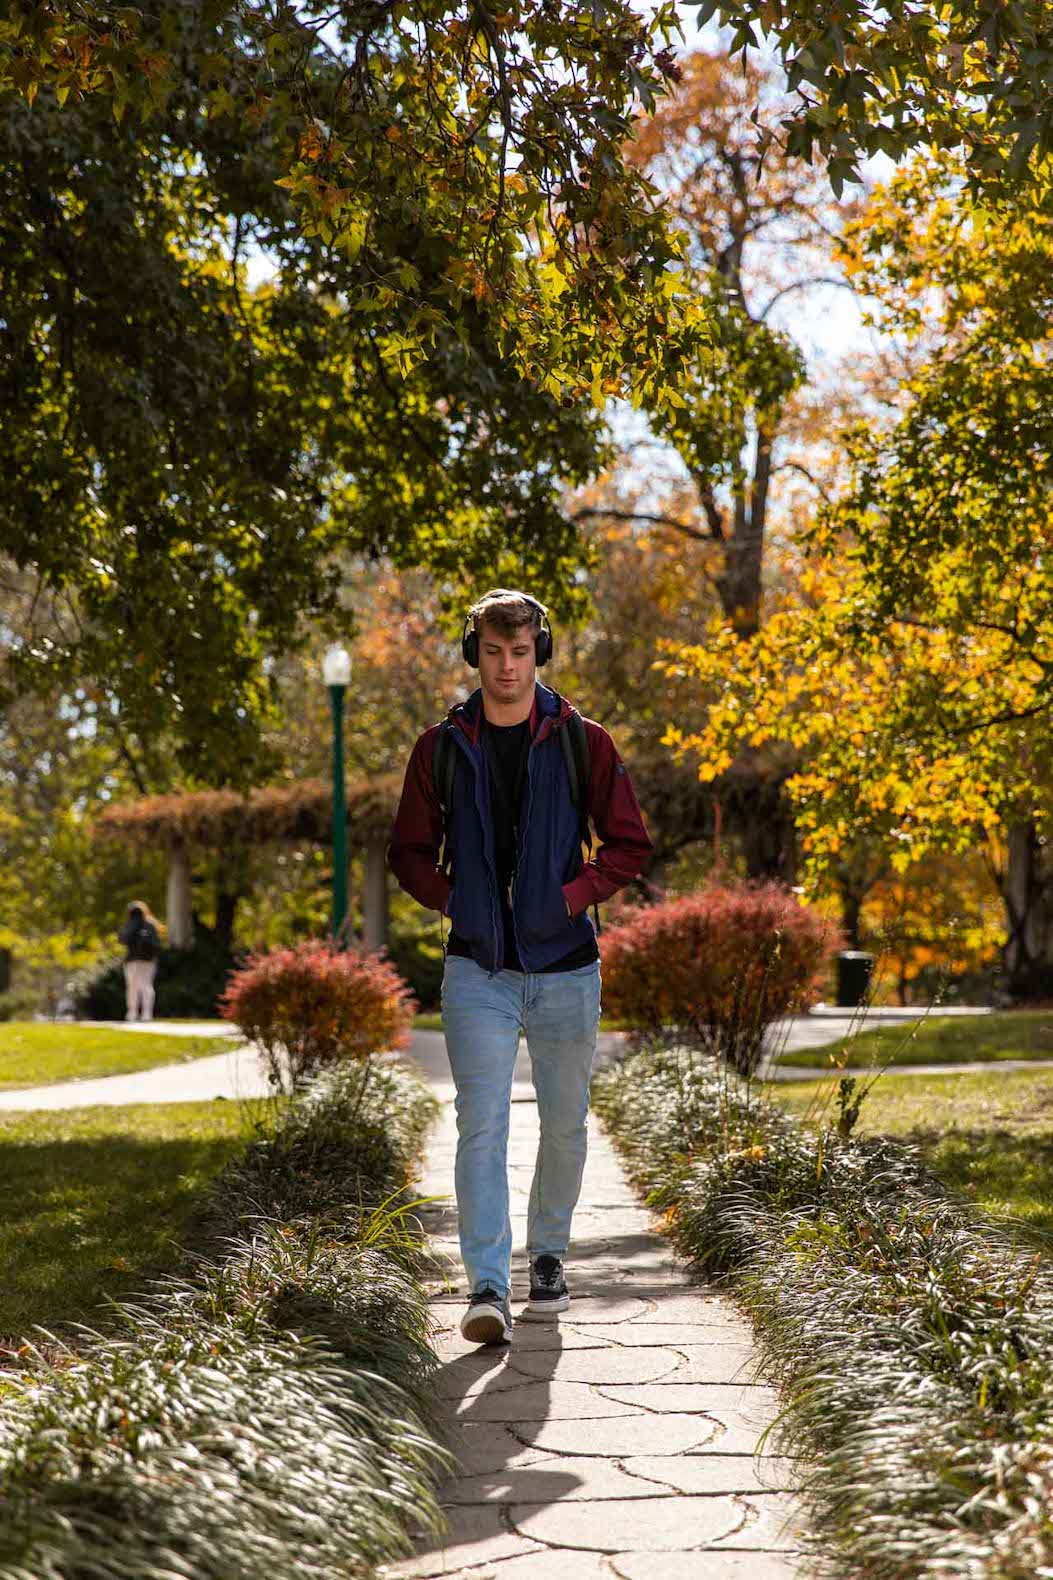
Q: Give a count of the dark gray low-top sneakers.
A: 2